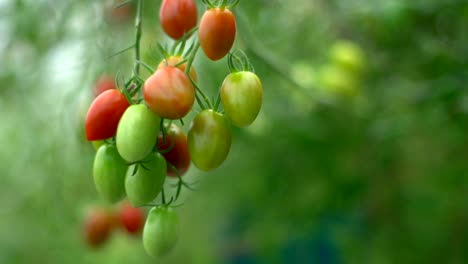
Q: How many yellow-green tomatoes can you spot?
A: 2